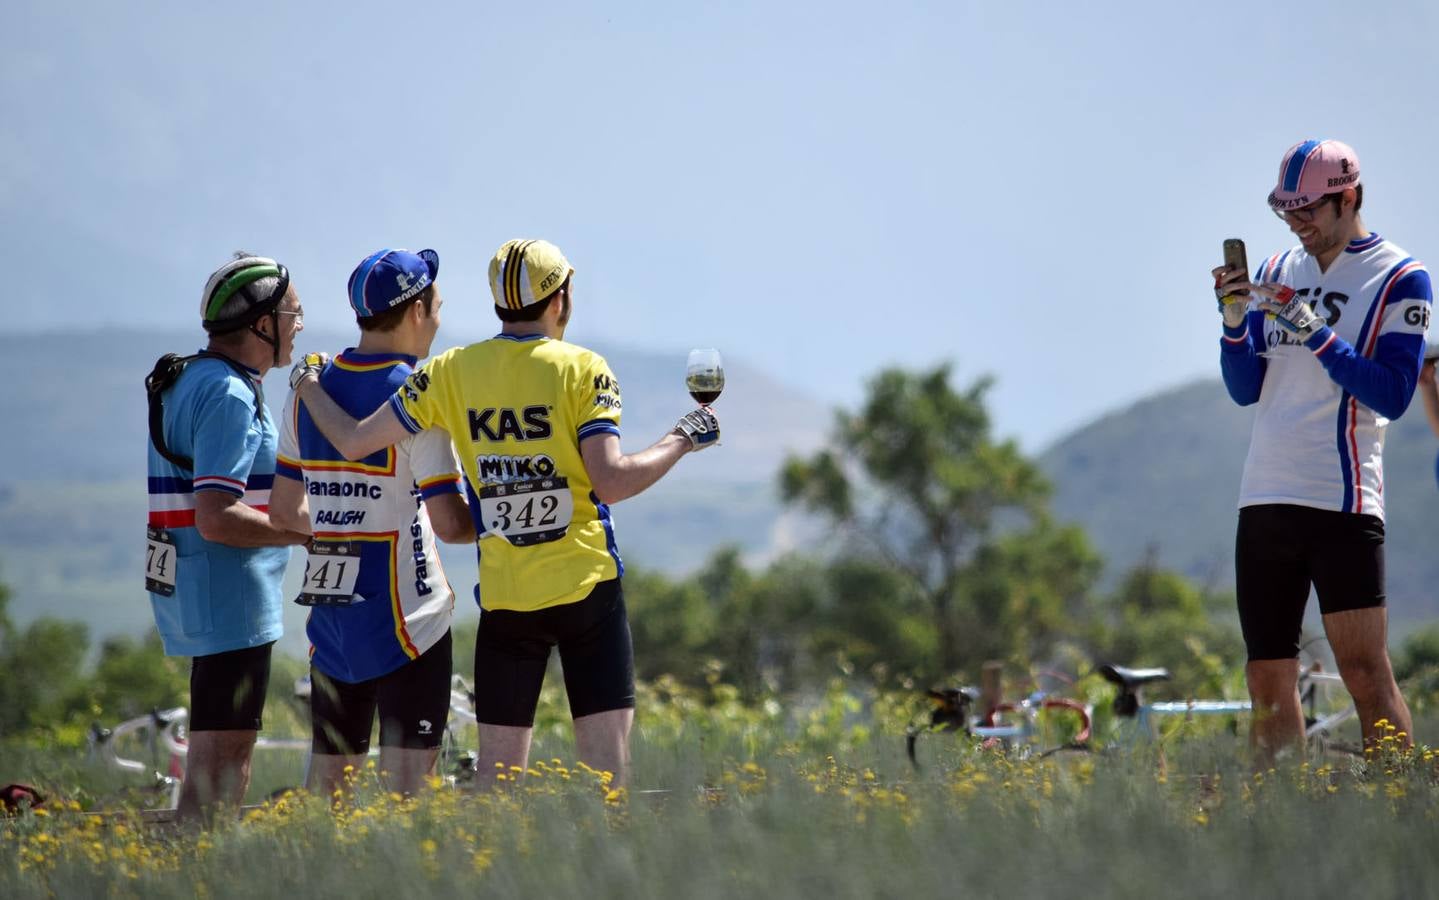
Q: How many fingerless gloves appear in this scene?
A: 4